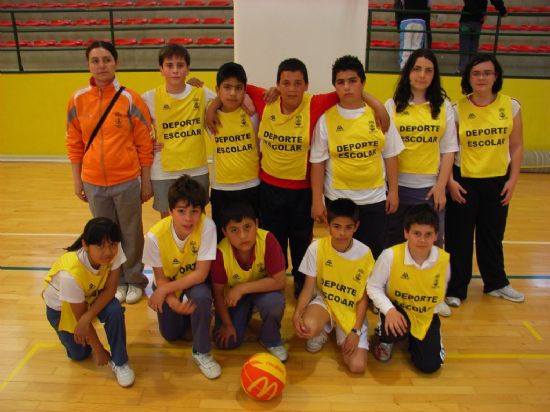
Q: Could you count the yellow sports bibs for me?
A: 11